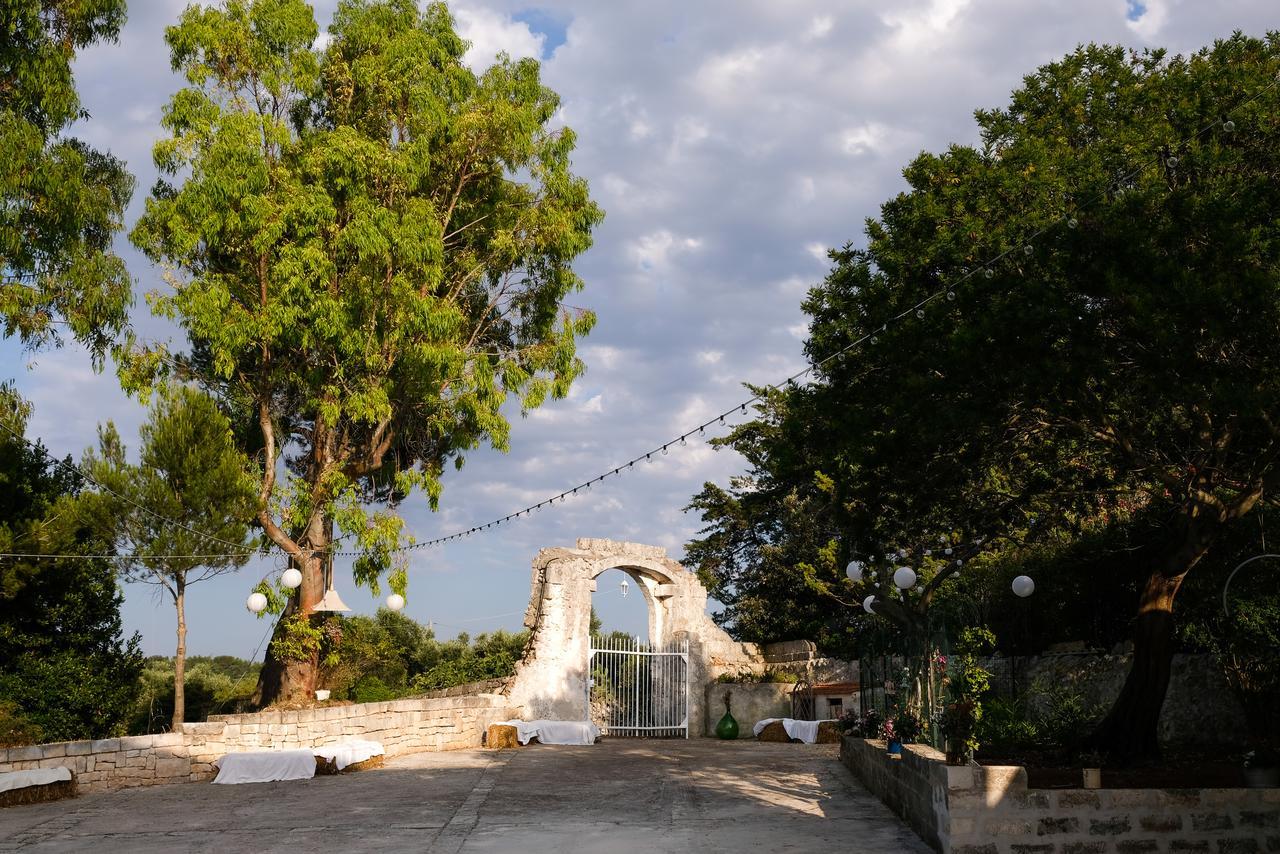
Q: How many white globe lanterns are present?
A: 7